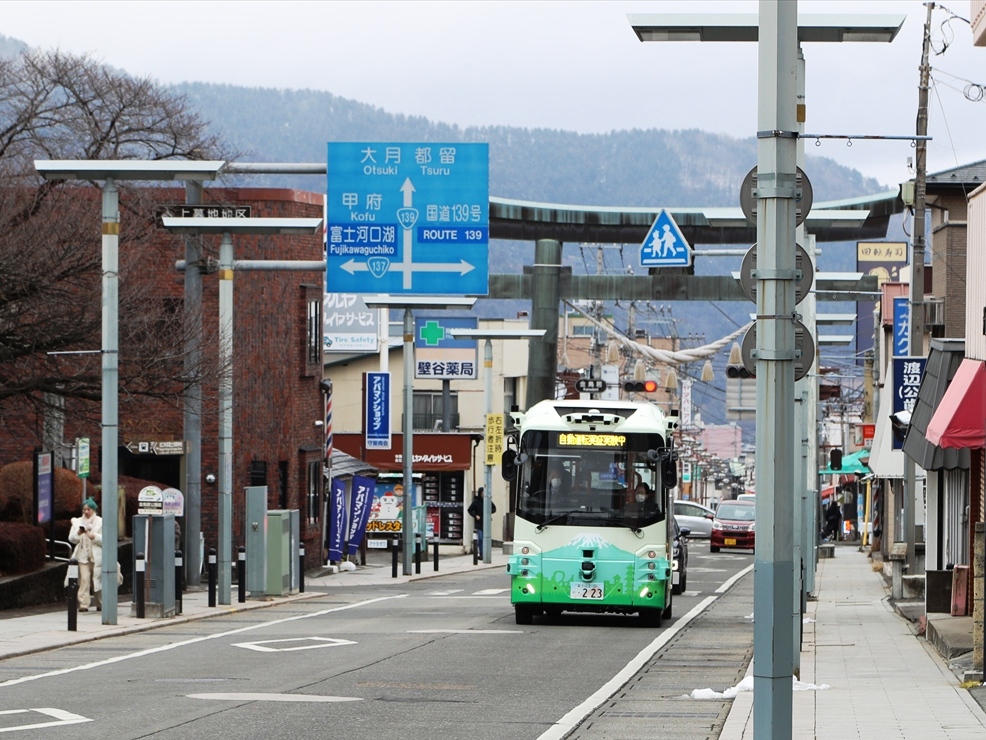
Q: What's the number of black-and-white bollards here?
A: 10